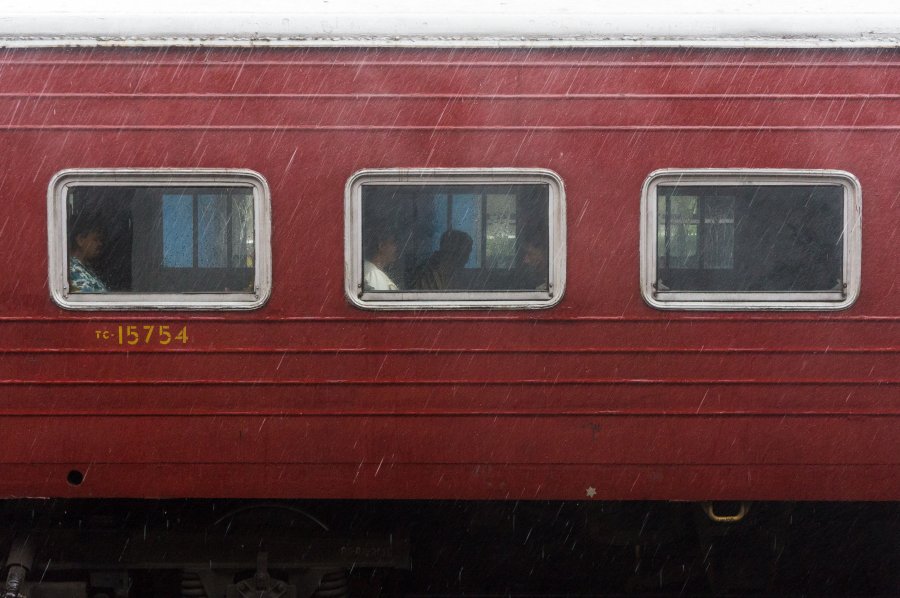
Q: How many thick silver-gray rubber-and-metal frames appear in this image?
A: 3